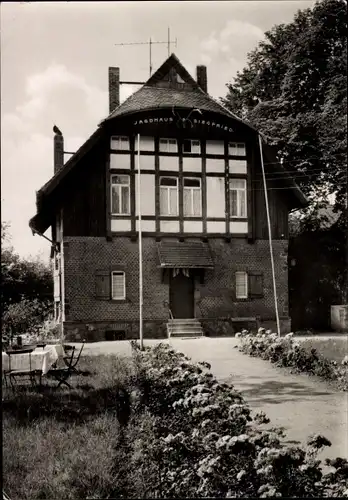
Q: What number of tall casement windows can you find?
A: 4